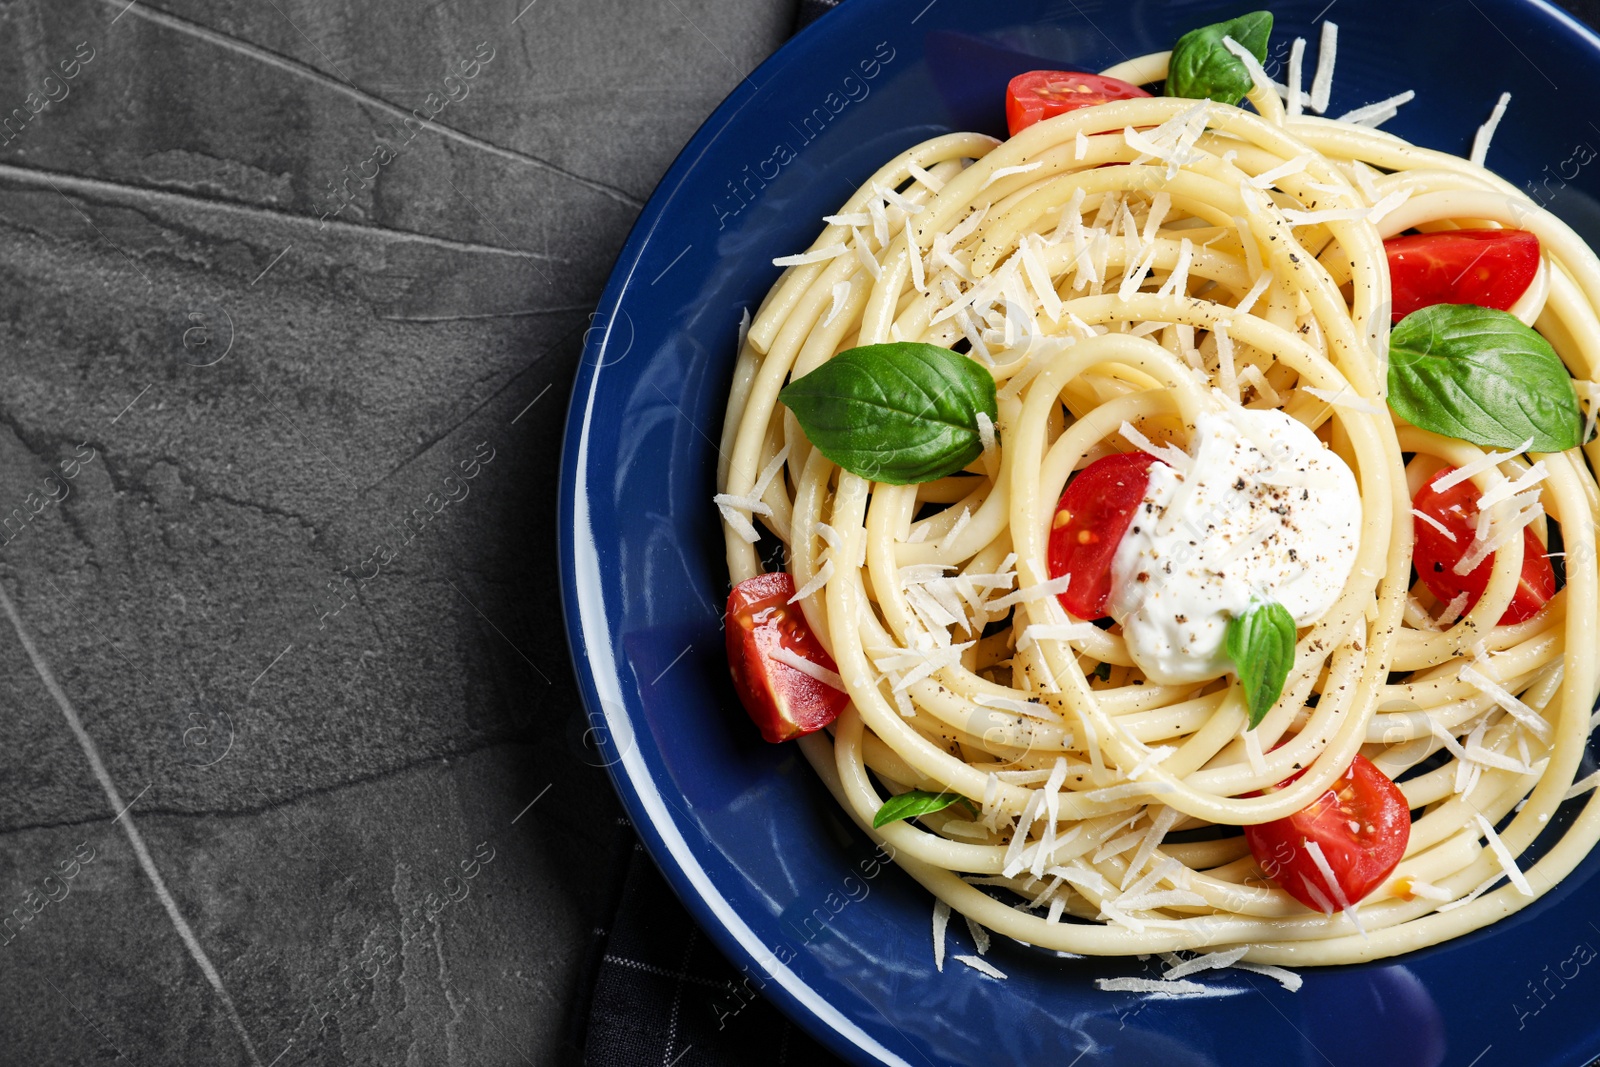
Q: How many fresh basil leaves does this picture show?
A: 5